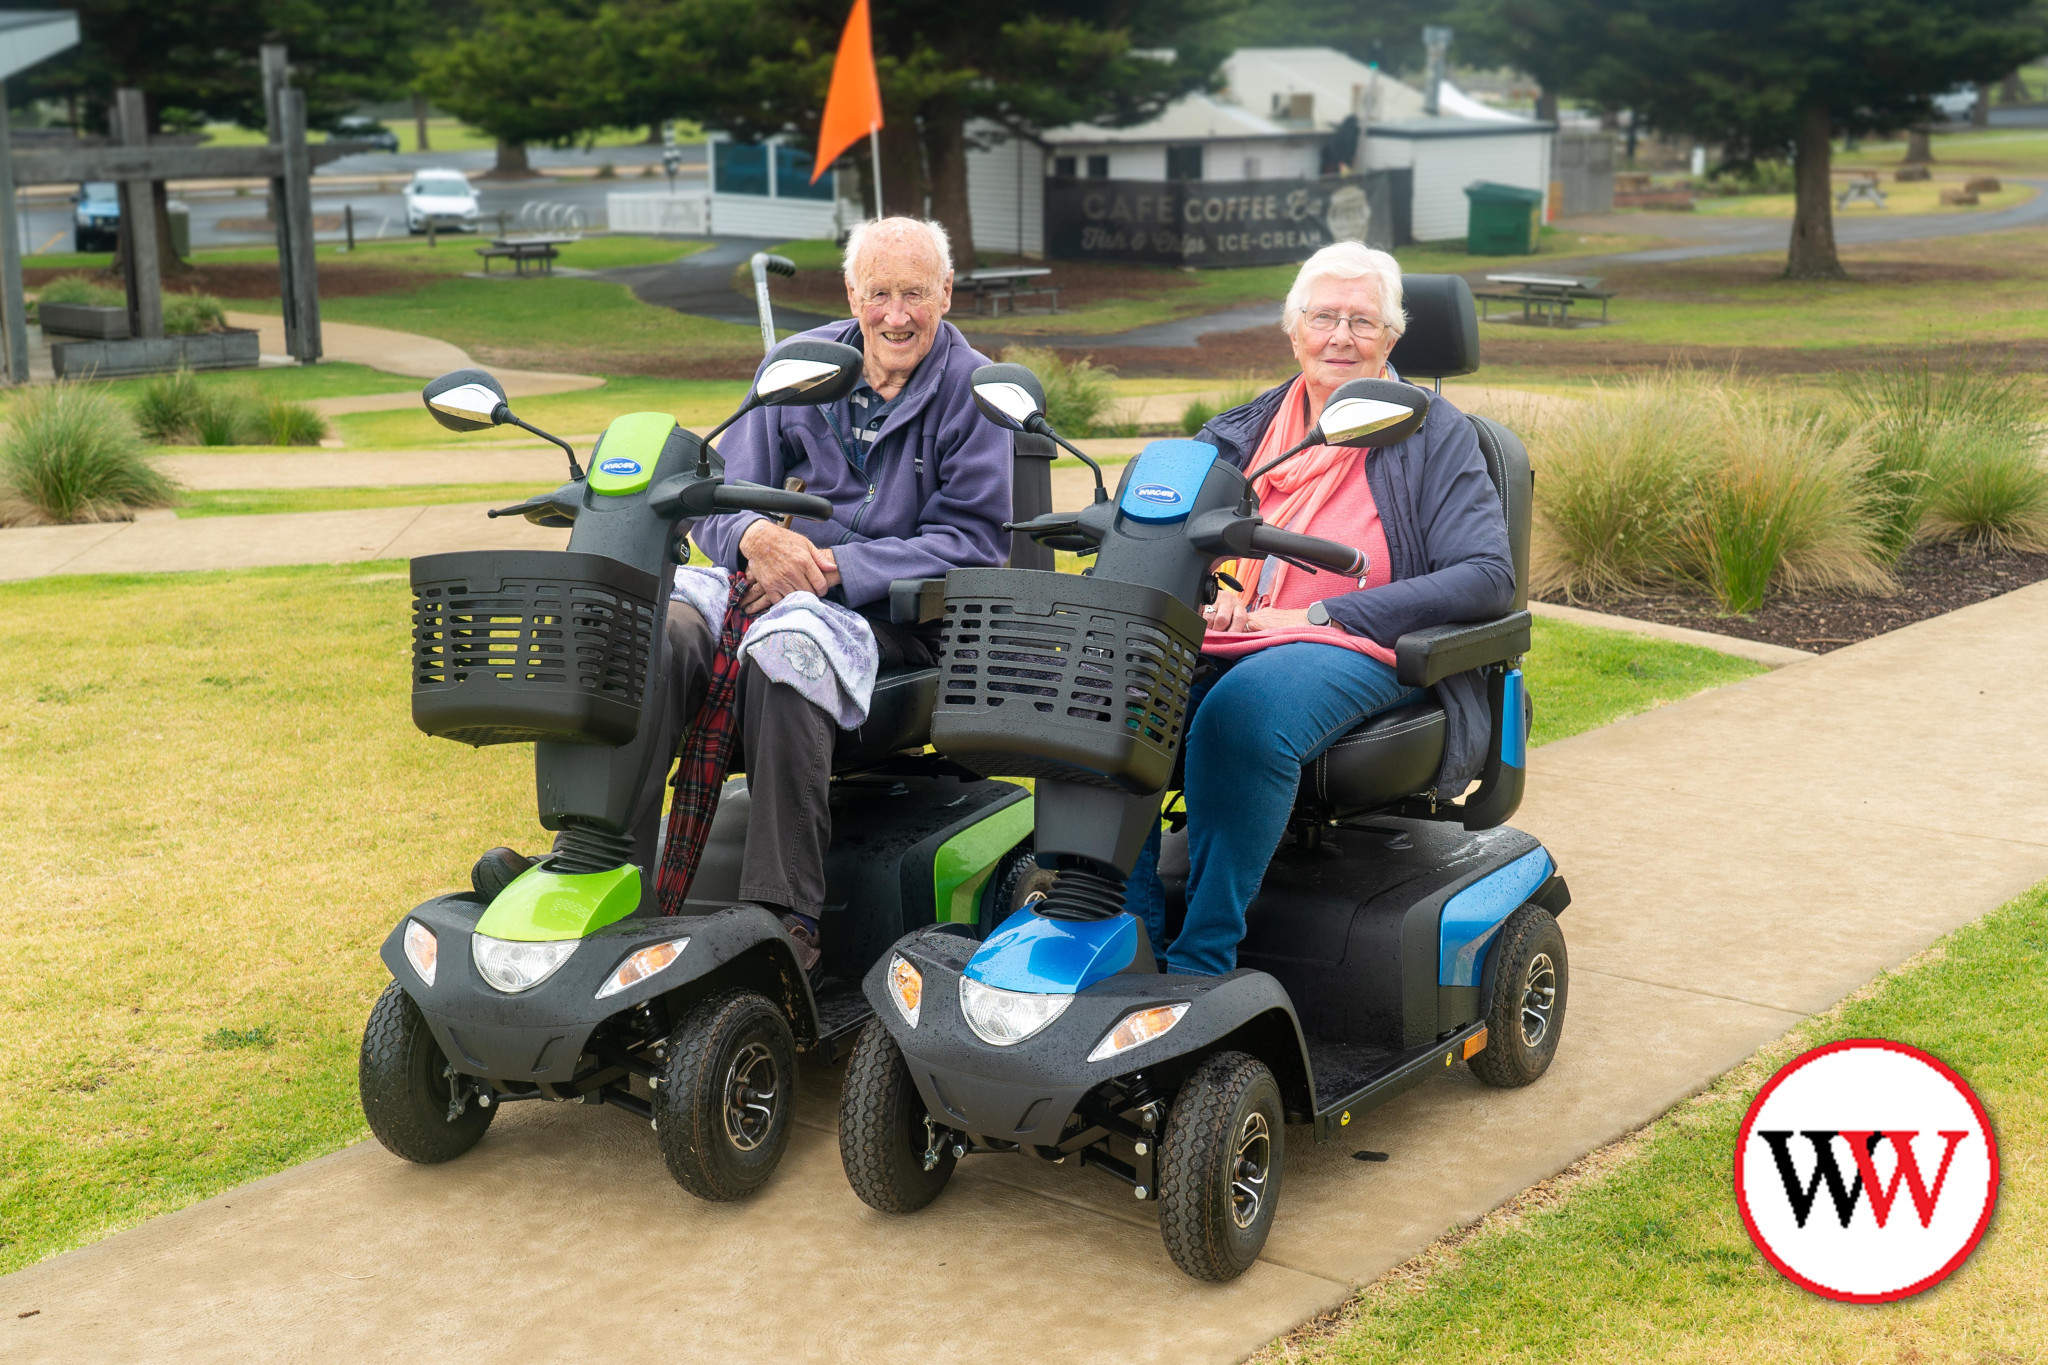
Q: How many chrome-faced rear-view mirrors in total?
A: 4